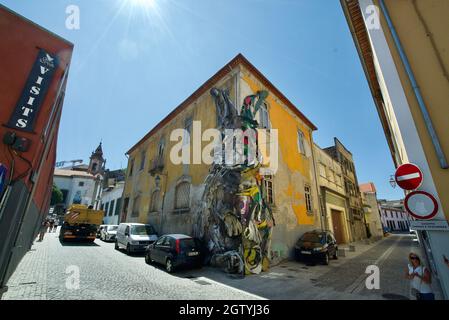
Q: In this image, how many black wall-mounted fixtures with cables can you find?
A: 2